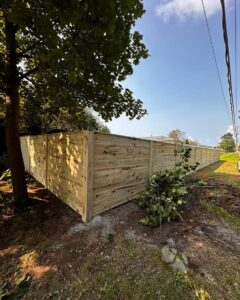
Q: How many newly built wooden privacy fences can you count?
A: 1